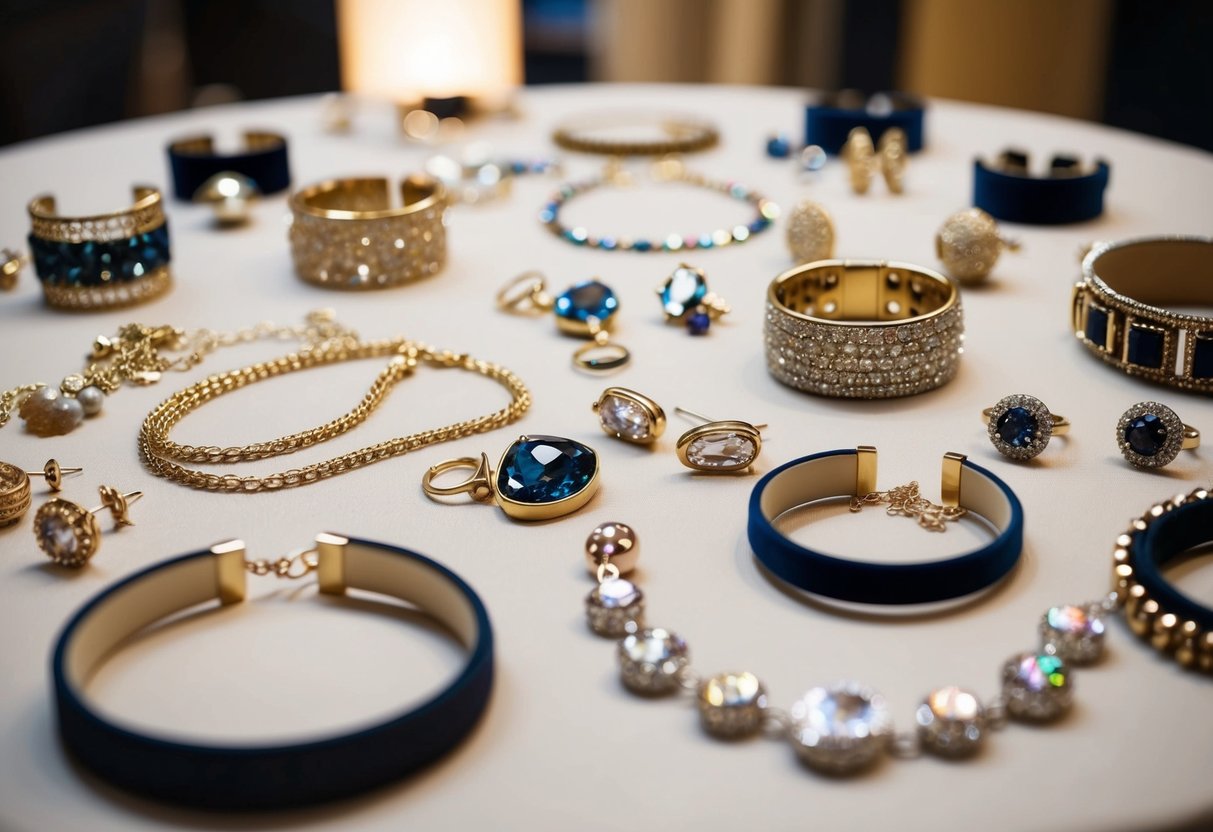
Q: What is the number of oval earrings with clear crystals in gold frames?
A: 2